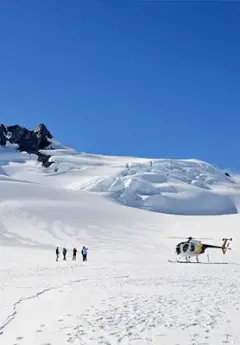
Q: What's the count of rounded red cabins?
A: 0